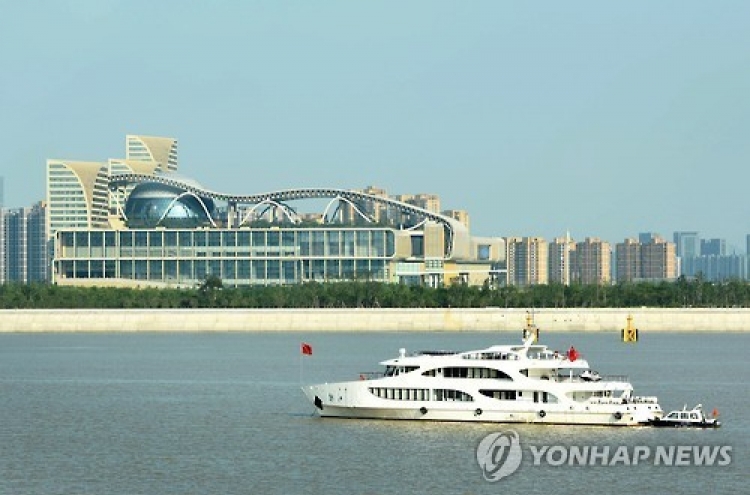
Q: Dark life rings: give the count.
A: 4